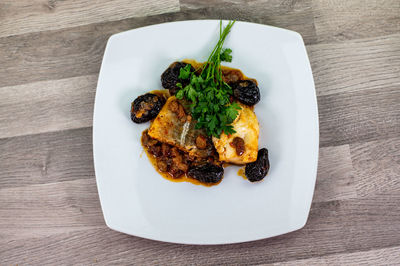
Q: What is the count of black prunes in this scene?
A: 5